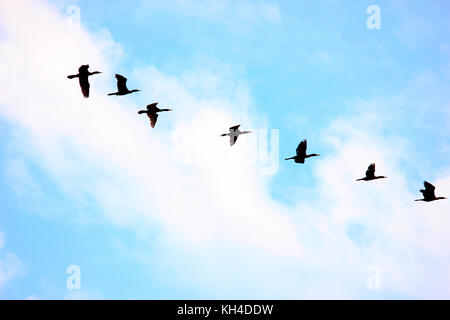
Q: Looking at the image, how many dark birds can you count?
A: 7